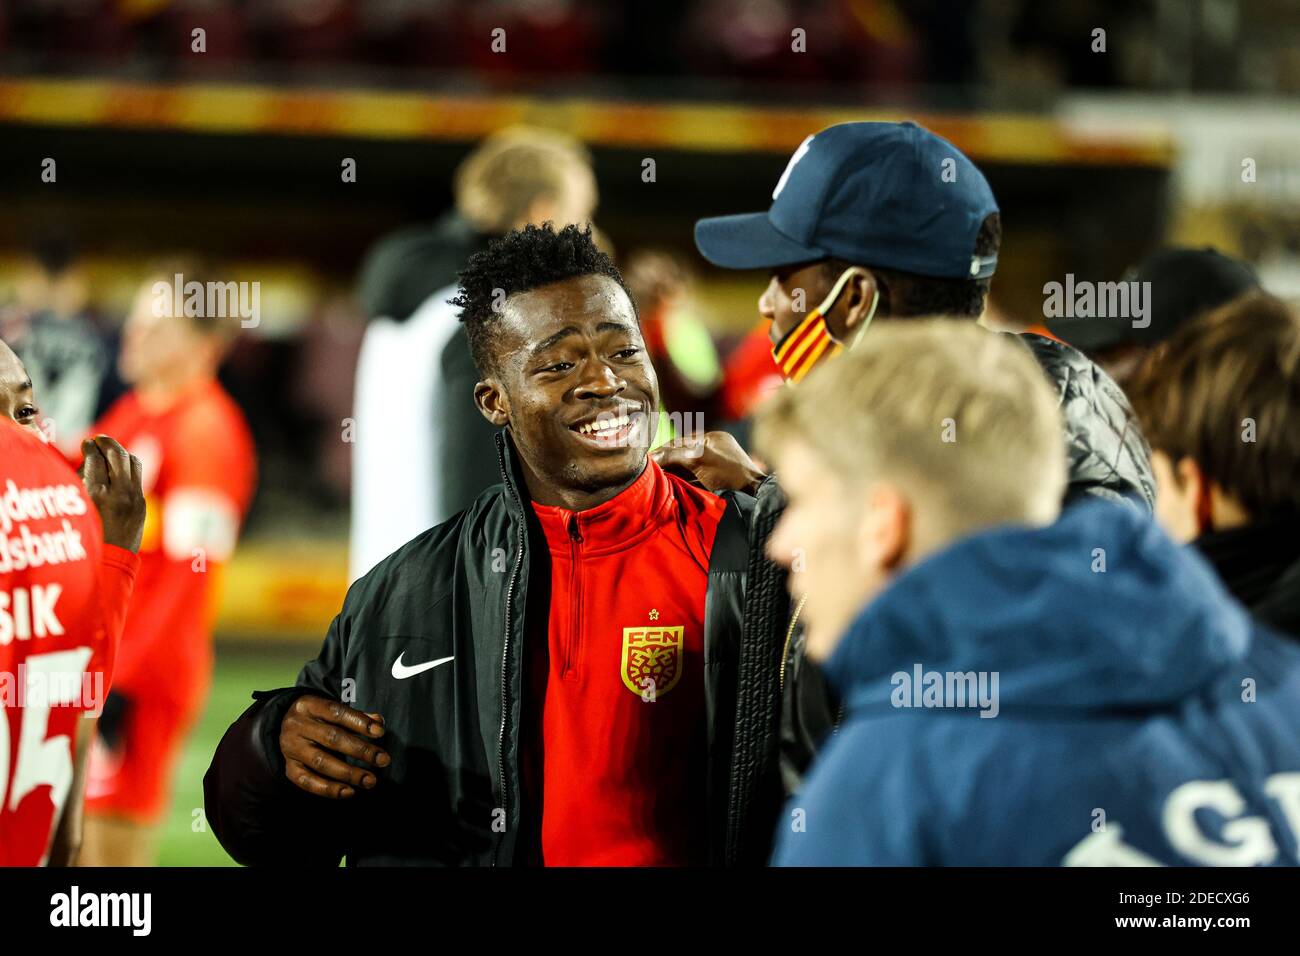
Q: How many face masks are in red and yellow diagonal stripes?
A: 1